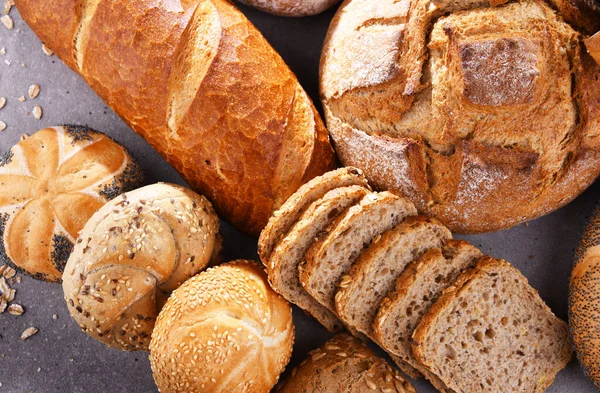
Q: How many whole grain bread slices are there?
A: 6